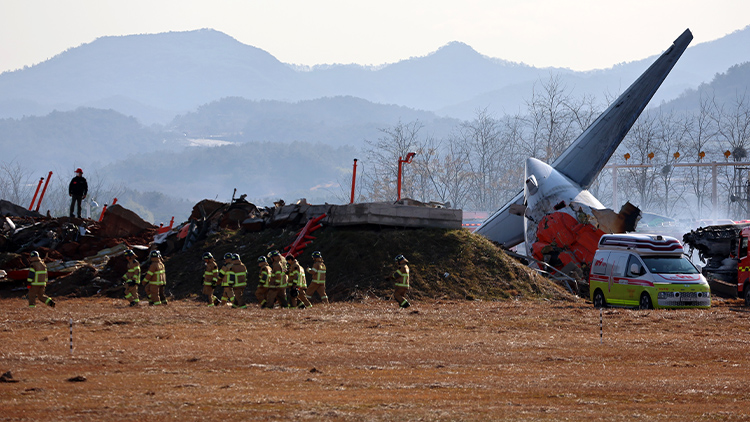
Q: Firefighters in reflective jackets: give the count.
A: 11